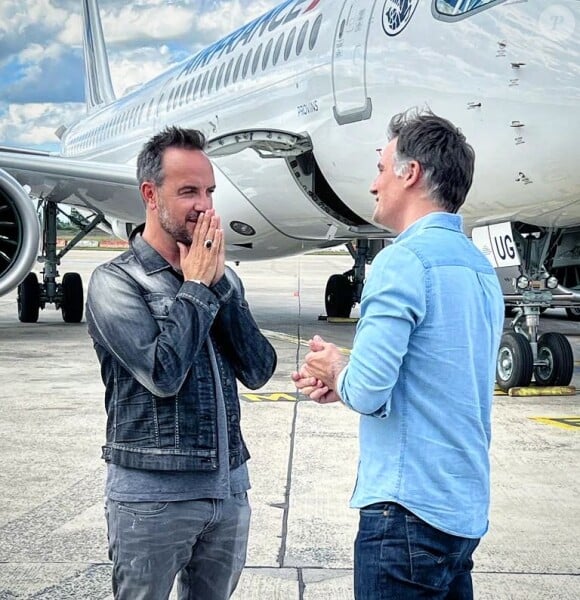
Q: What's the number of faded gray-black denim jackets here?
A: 1